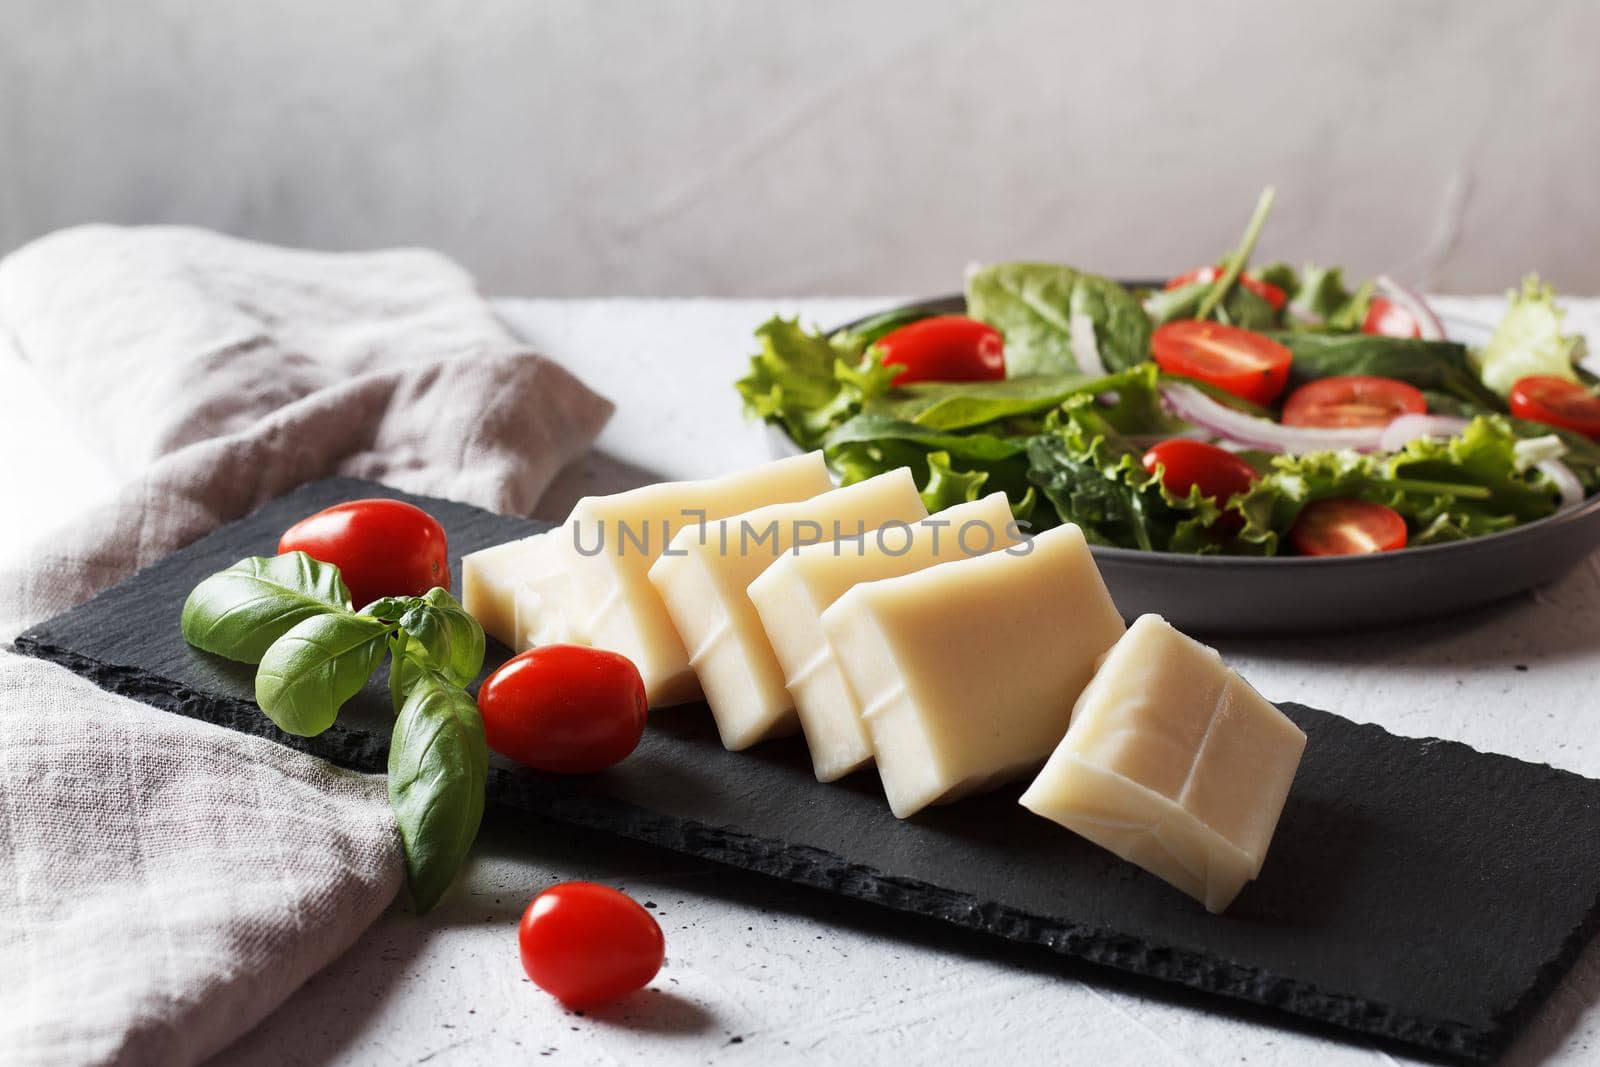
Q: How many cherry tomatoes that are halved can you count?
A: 4